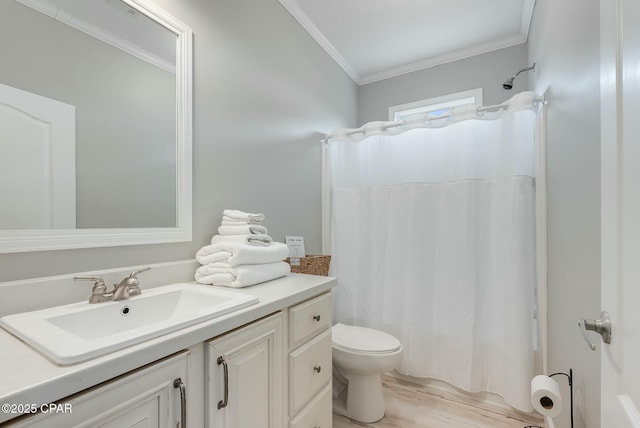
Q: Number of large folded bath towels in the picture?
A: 2